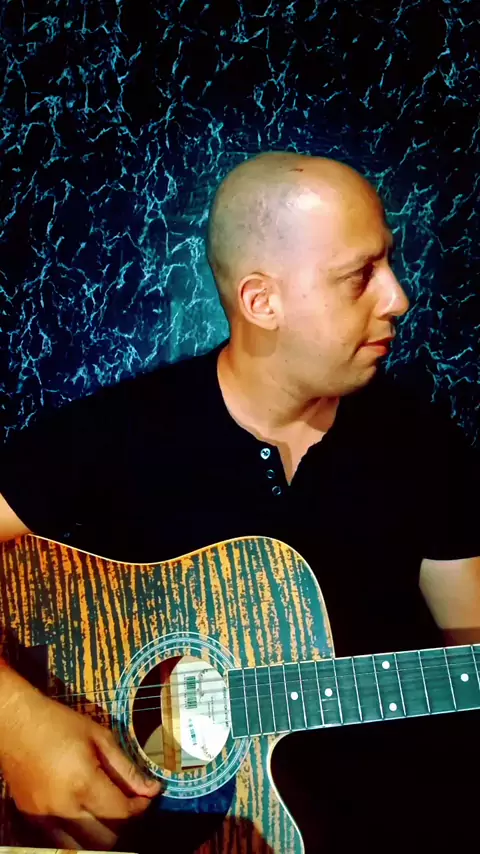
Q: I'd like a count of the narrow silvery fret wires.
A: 13